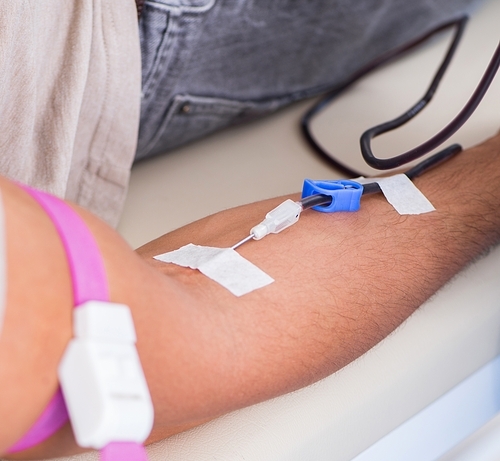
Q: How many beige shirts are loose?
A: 1